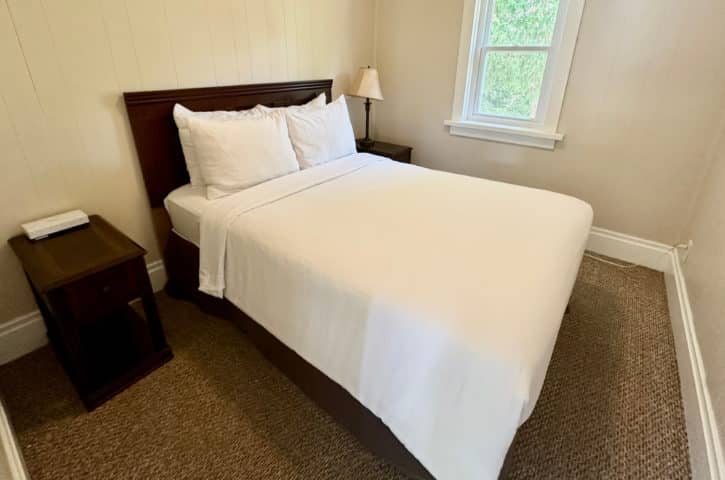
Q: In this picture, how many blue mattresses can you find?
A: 0